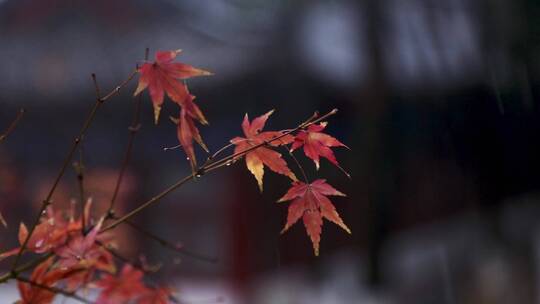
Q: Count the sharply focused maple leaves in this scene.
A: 5